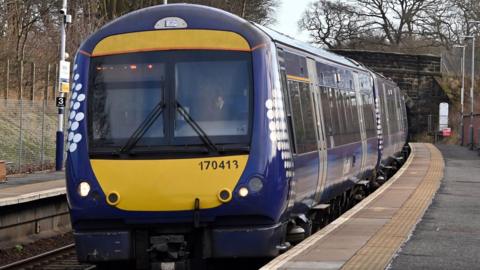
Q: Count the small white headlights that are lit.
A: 2